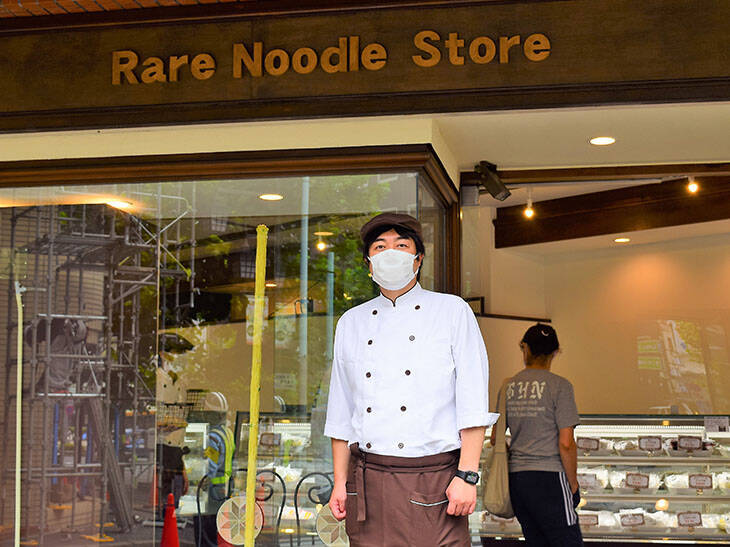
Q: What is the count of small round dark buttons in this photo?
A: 10